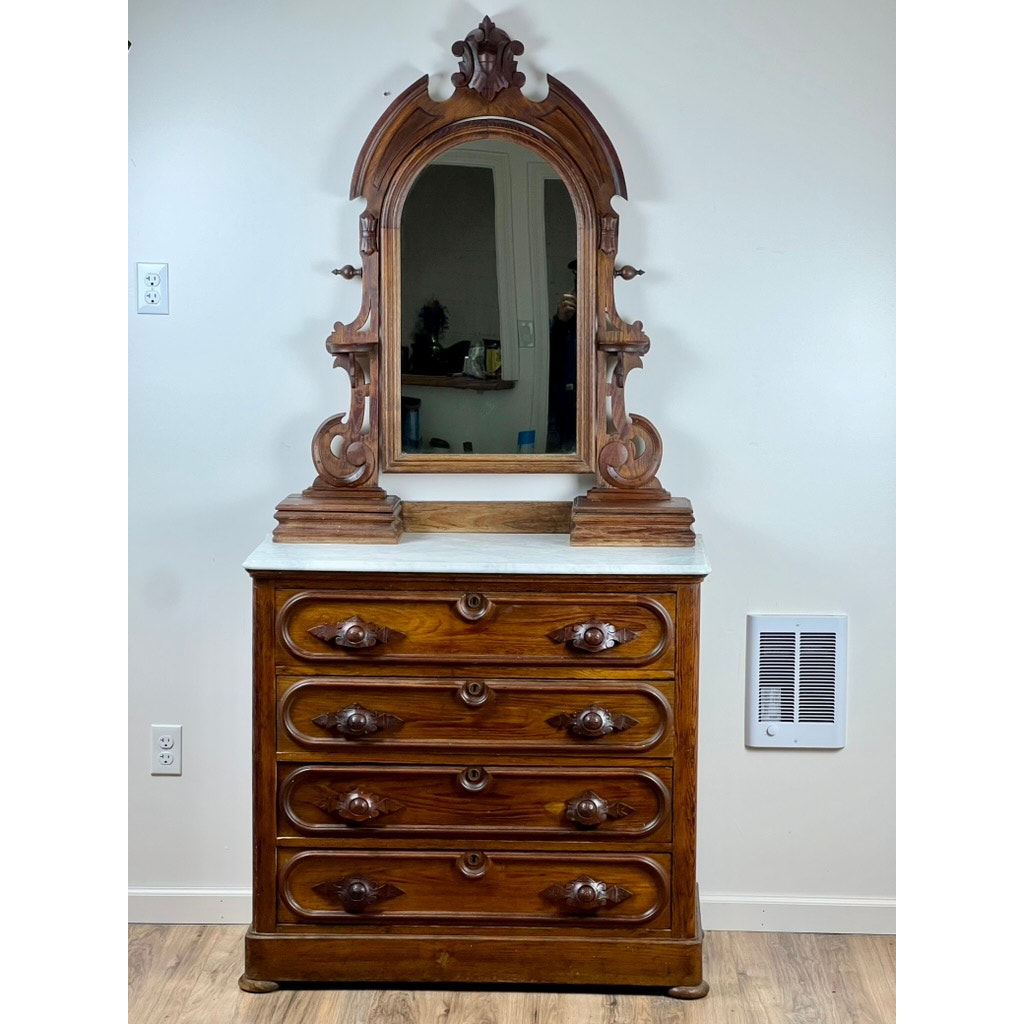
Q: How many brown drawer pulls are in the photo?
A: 8